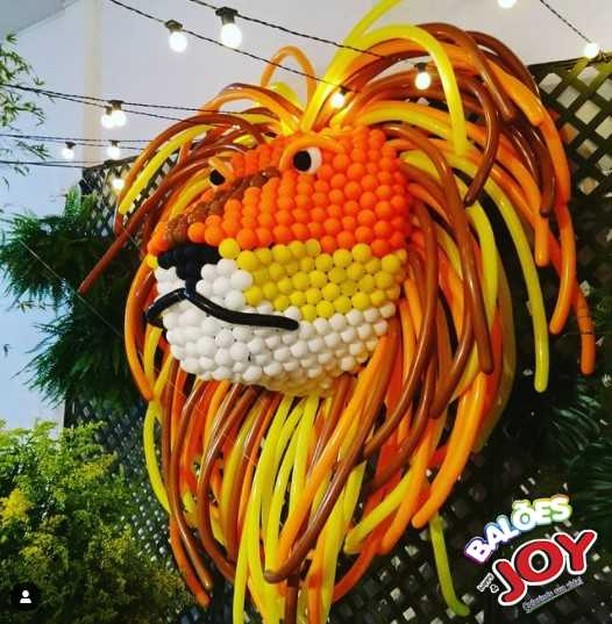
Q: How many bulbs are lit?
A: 11